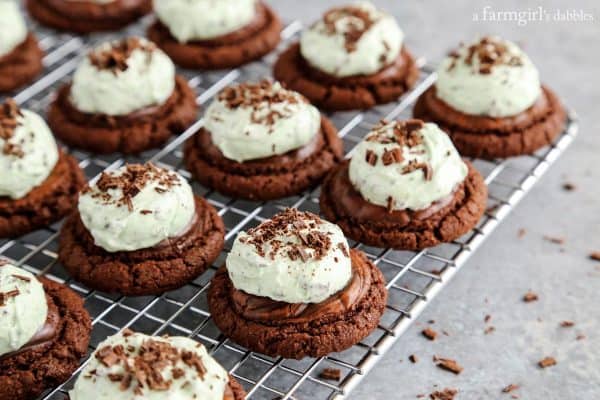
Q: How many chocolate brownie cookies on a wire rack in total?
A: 13